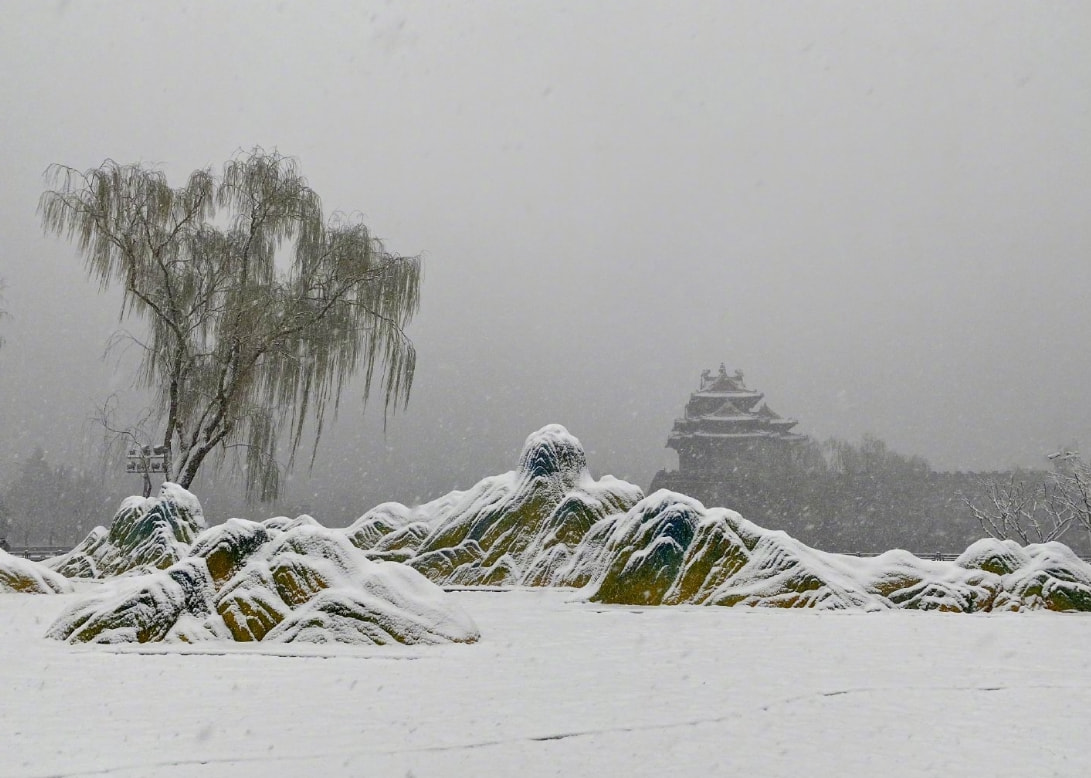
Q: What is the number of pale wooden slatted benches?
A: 0